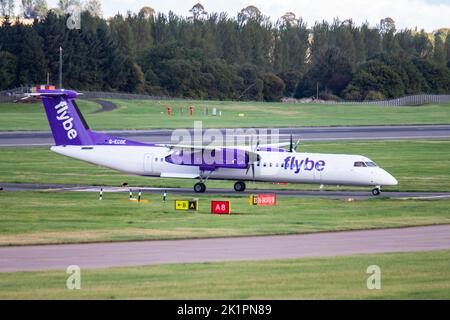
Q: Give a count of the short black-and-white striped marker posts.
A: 4